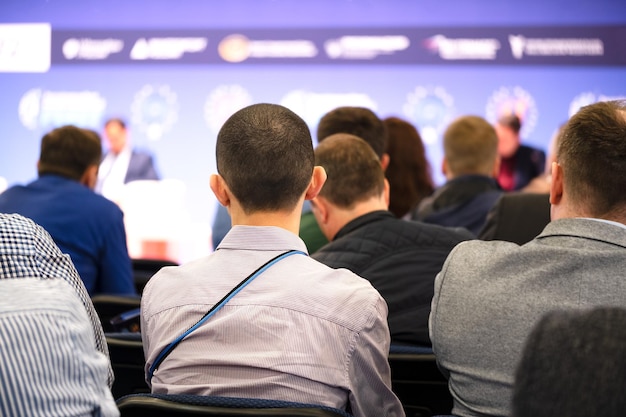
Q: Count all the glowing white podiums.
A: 1